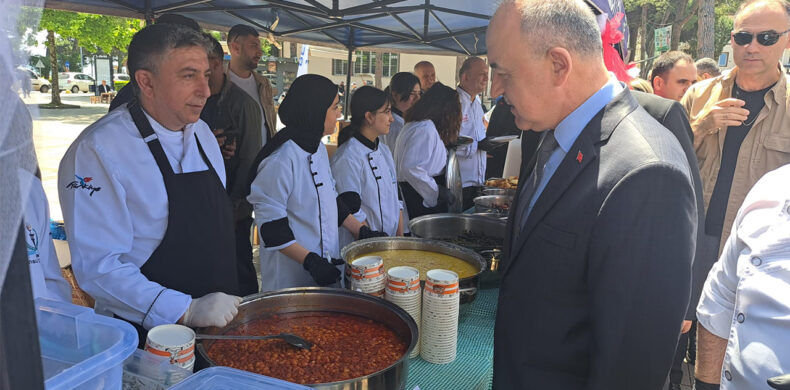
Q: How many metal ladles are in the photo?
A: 1